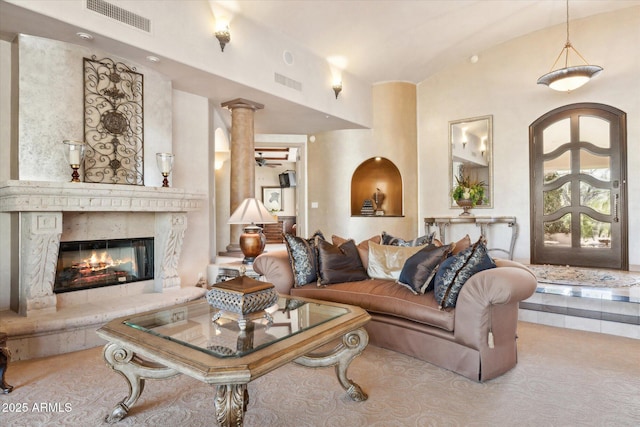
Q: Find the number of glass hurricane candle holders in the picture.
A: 2